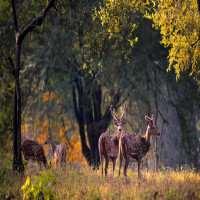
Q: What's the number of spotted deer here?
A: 4